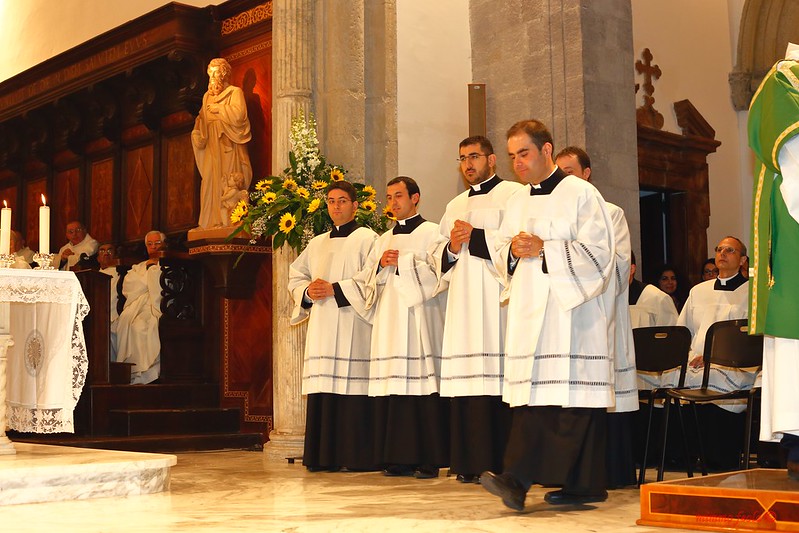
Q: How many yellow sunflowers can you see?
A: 13